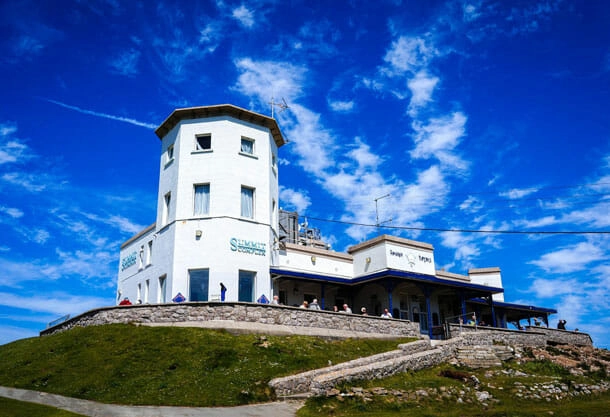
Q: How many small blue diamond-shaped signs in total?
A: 2